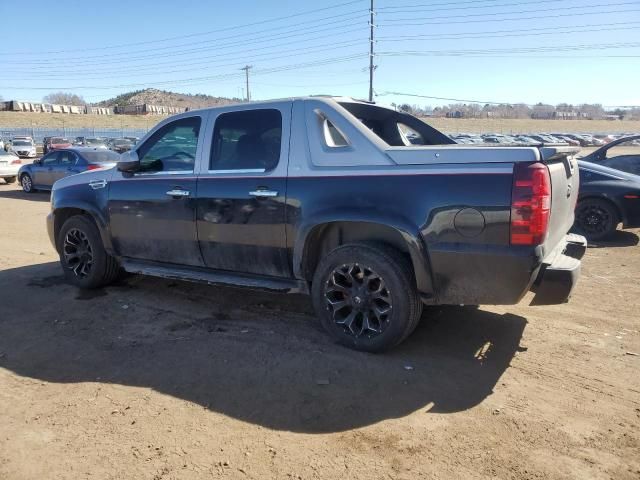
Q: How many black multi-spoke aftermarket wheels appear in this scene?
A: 2